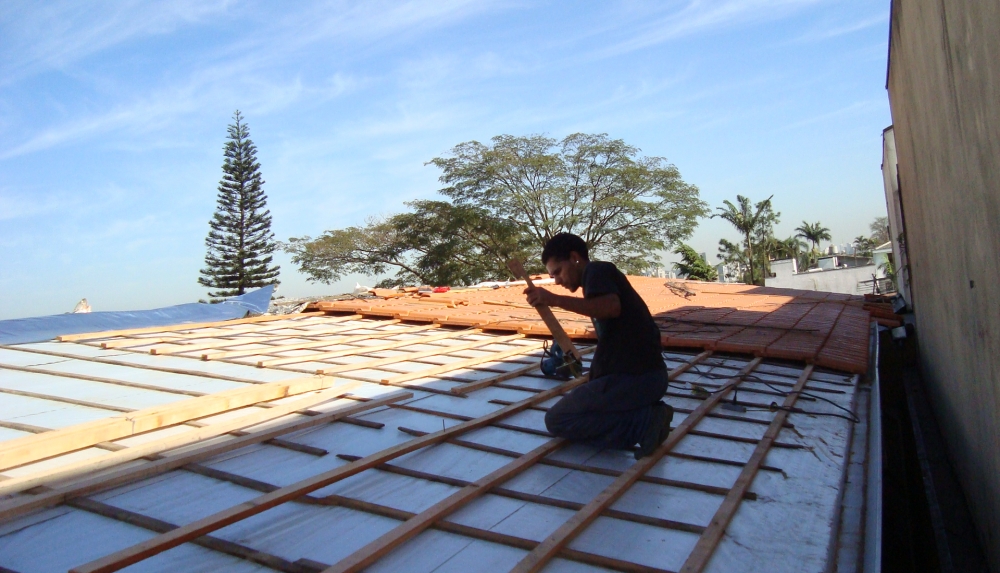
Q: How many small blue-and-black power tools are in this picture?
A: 1